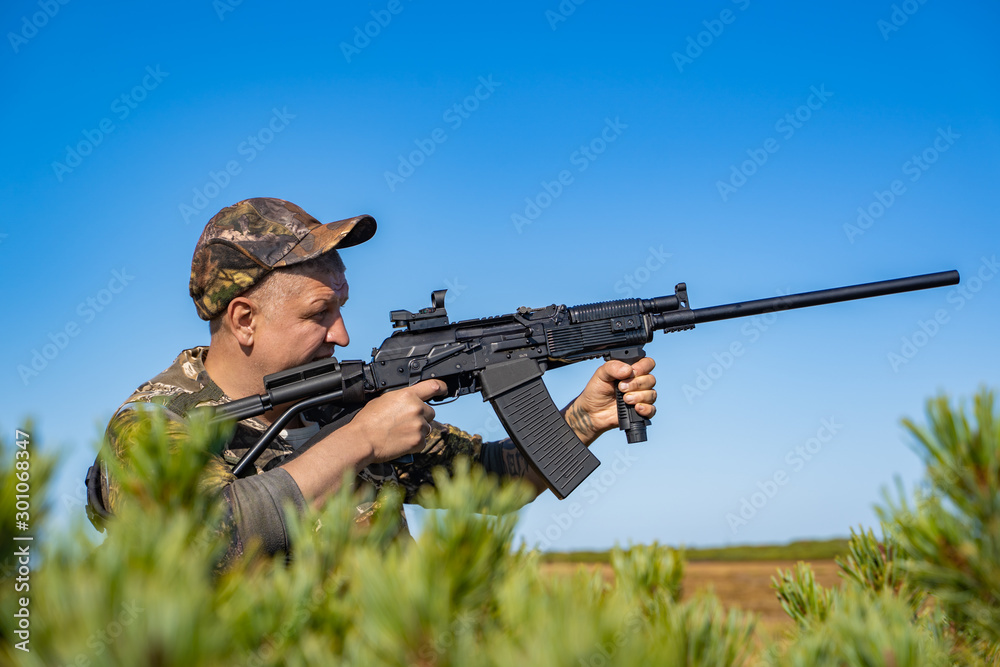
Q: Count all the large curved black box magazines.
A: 1